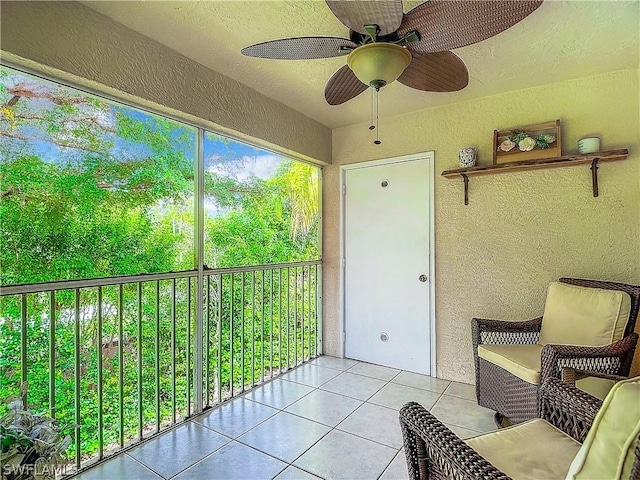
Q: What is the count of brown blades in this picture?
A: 5